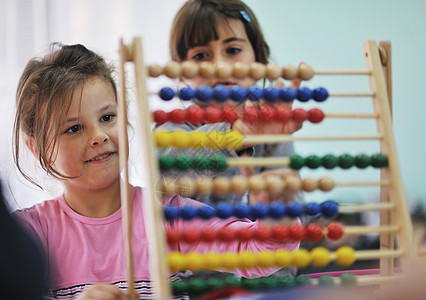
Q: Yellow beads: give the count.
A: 15